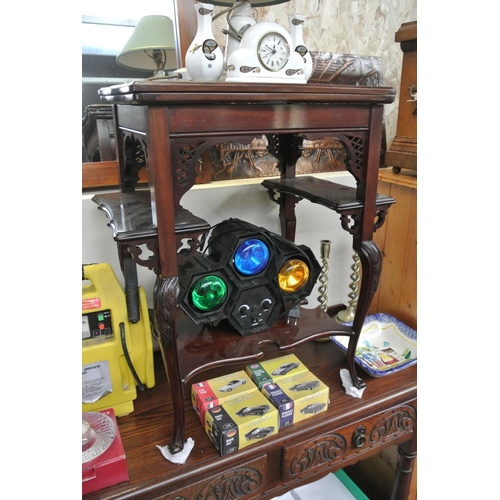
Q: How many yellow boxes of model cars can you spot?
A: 4